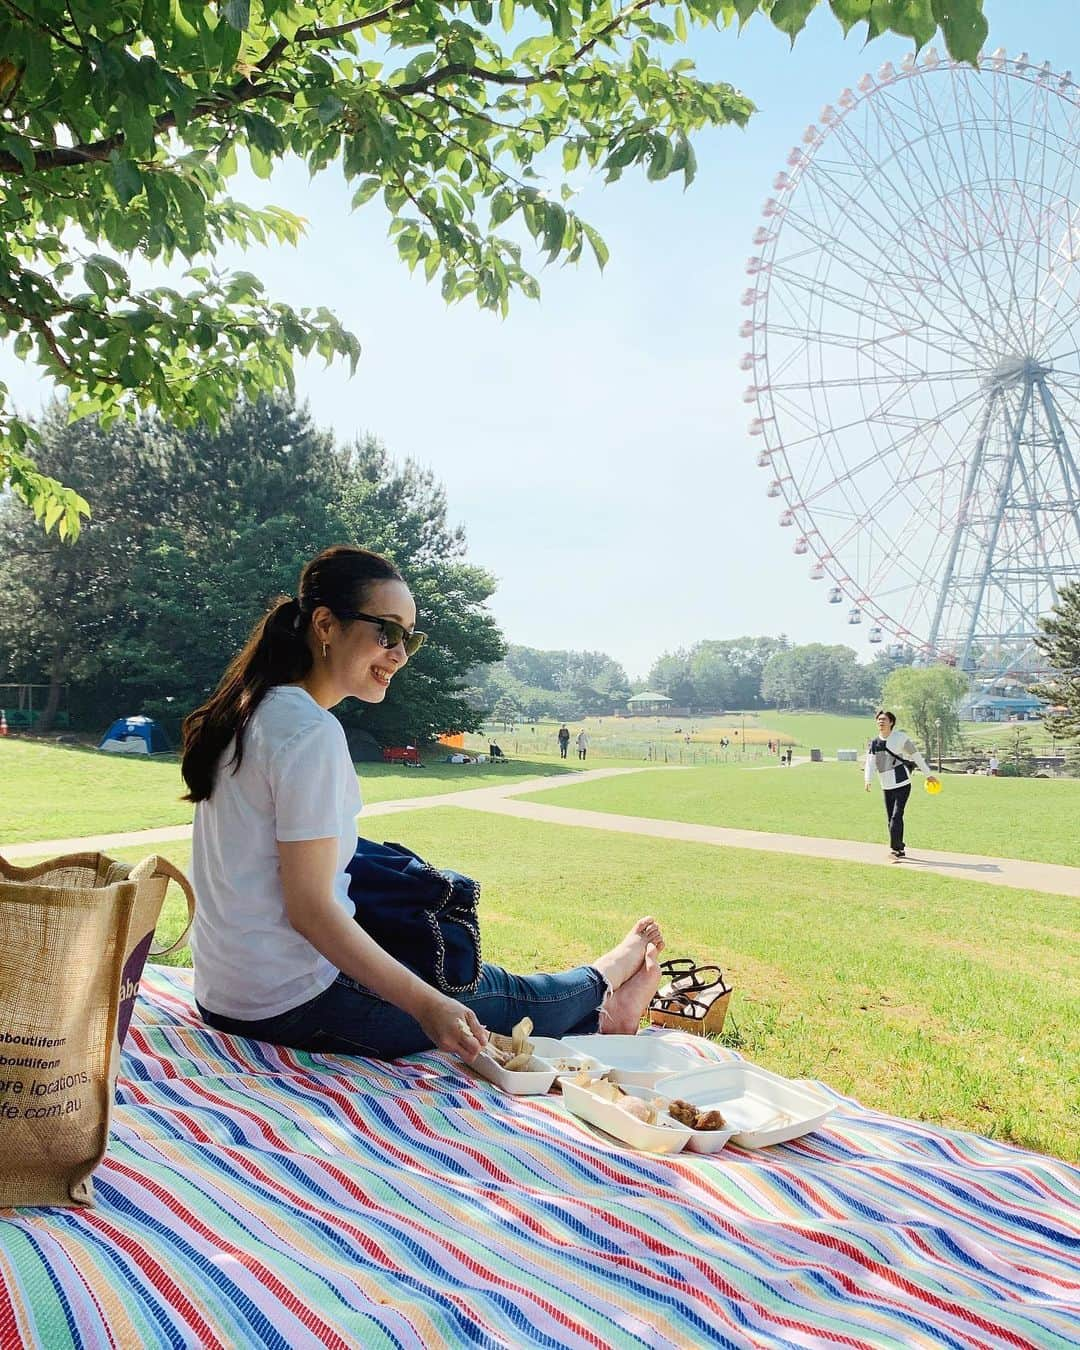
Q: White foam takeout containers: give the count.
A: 2